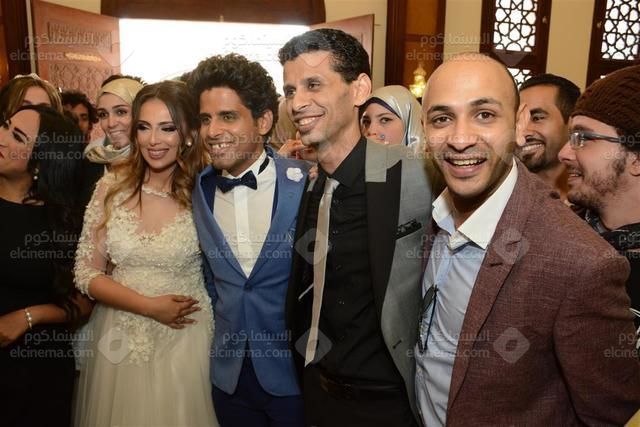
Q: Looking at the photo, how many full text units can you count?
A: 12